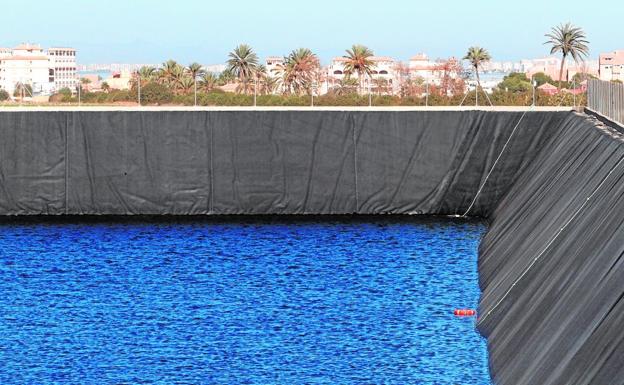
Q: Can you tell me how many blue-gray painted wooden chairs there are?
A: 0